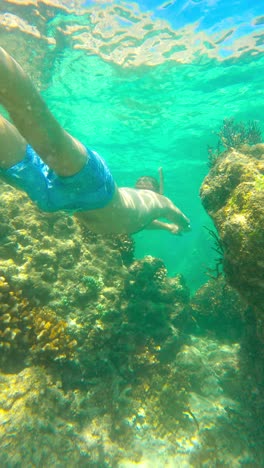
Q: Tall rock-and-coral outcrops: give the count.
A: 2